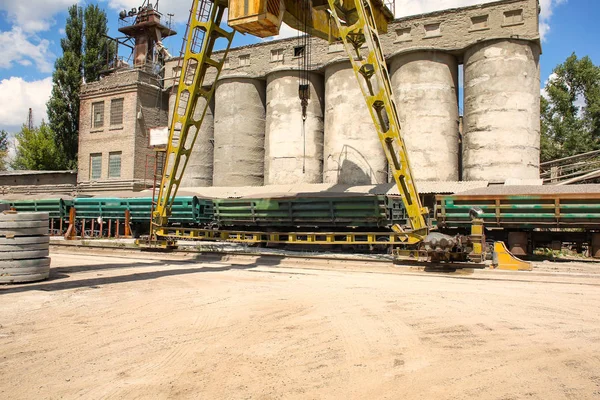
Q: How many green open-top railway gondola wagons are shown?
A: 4